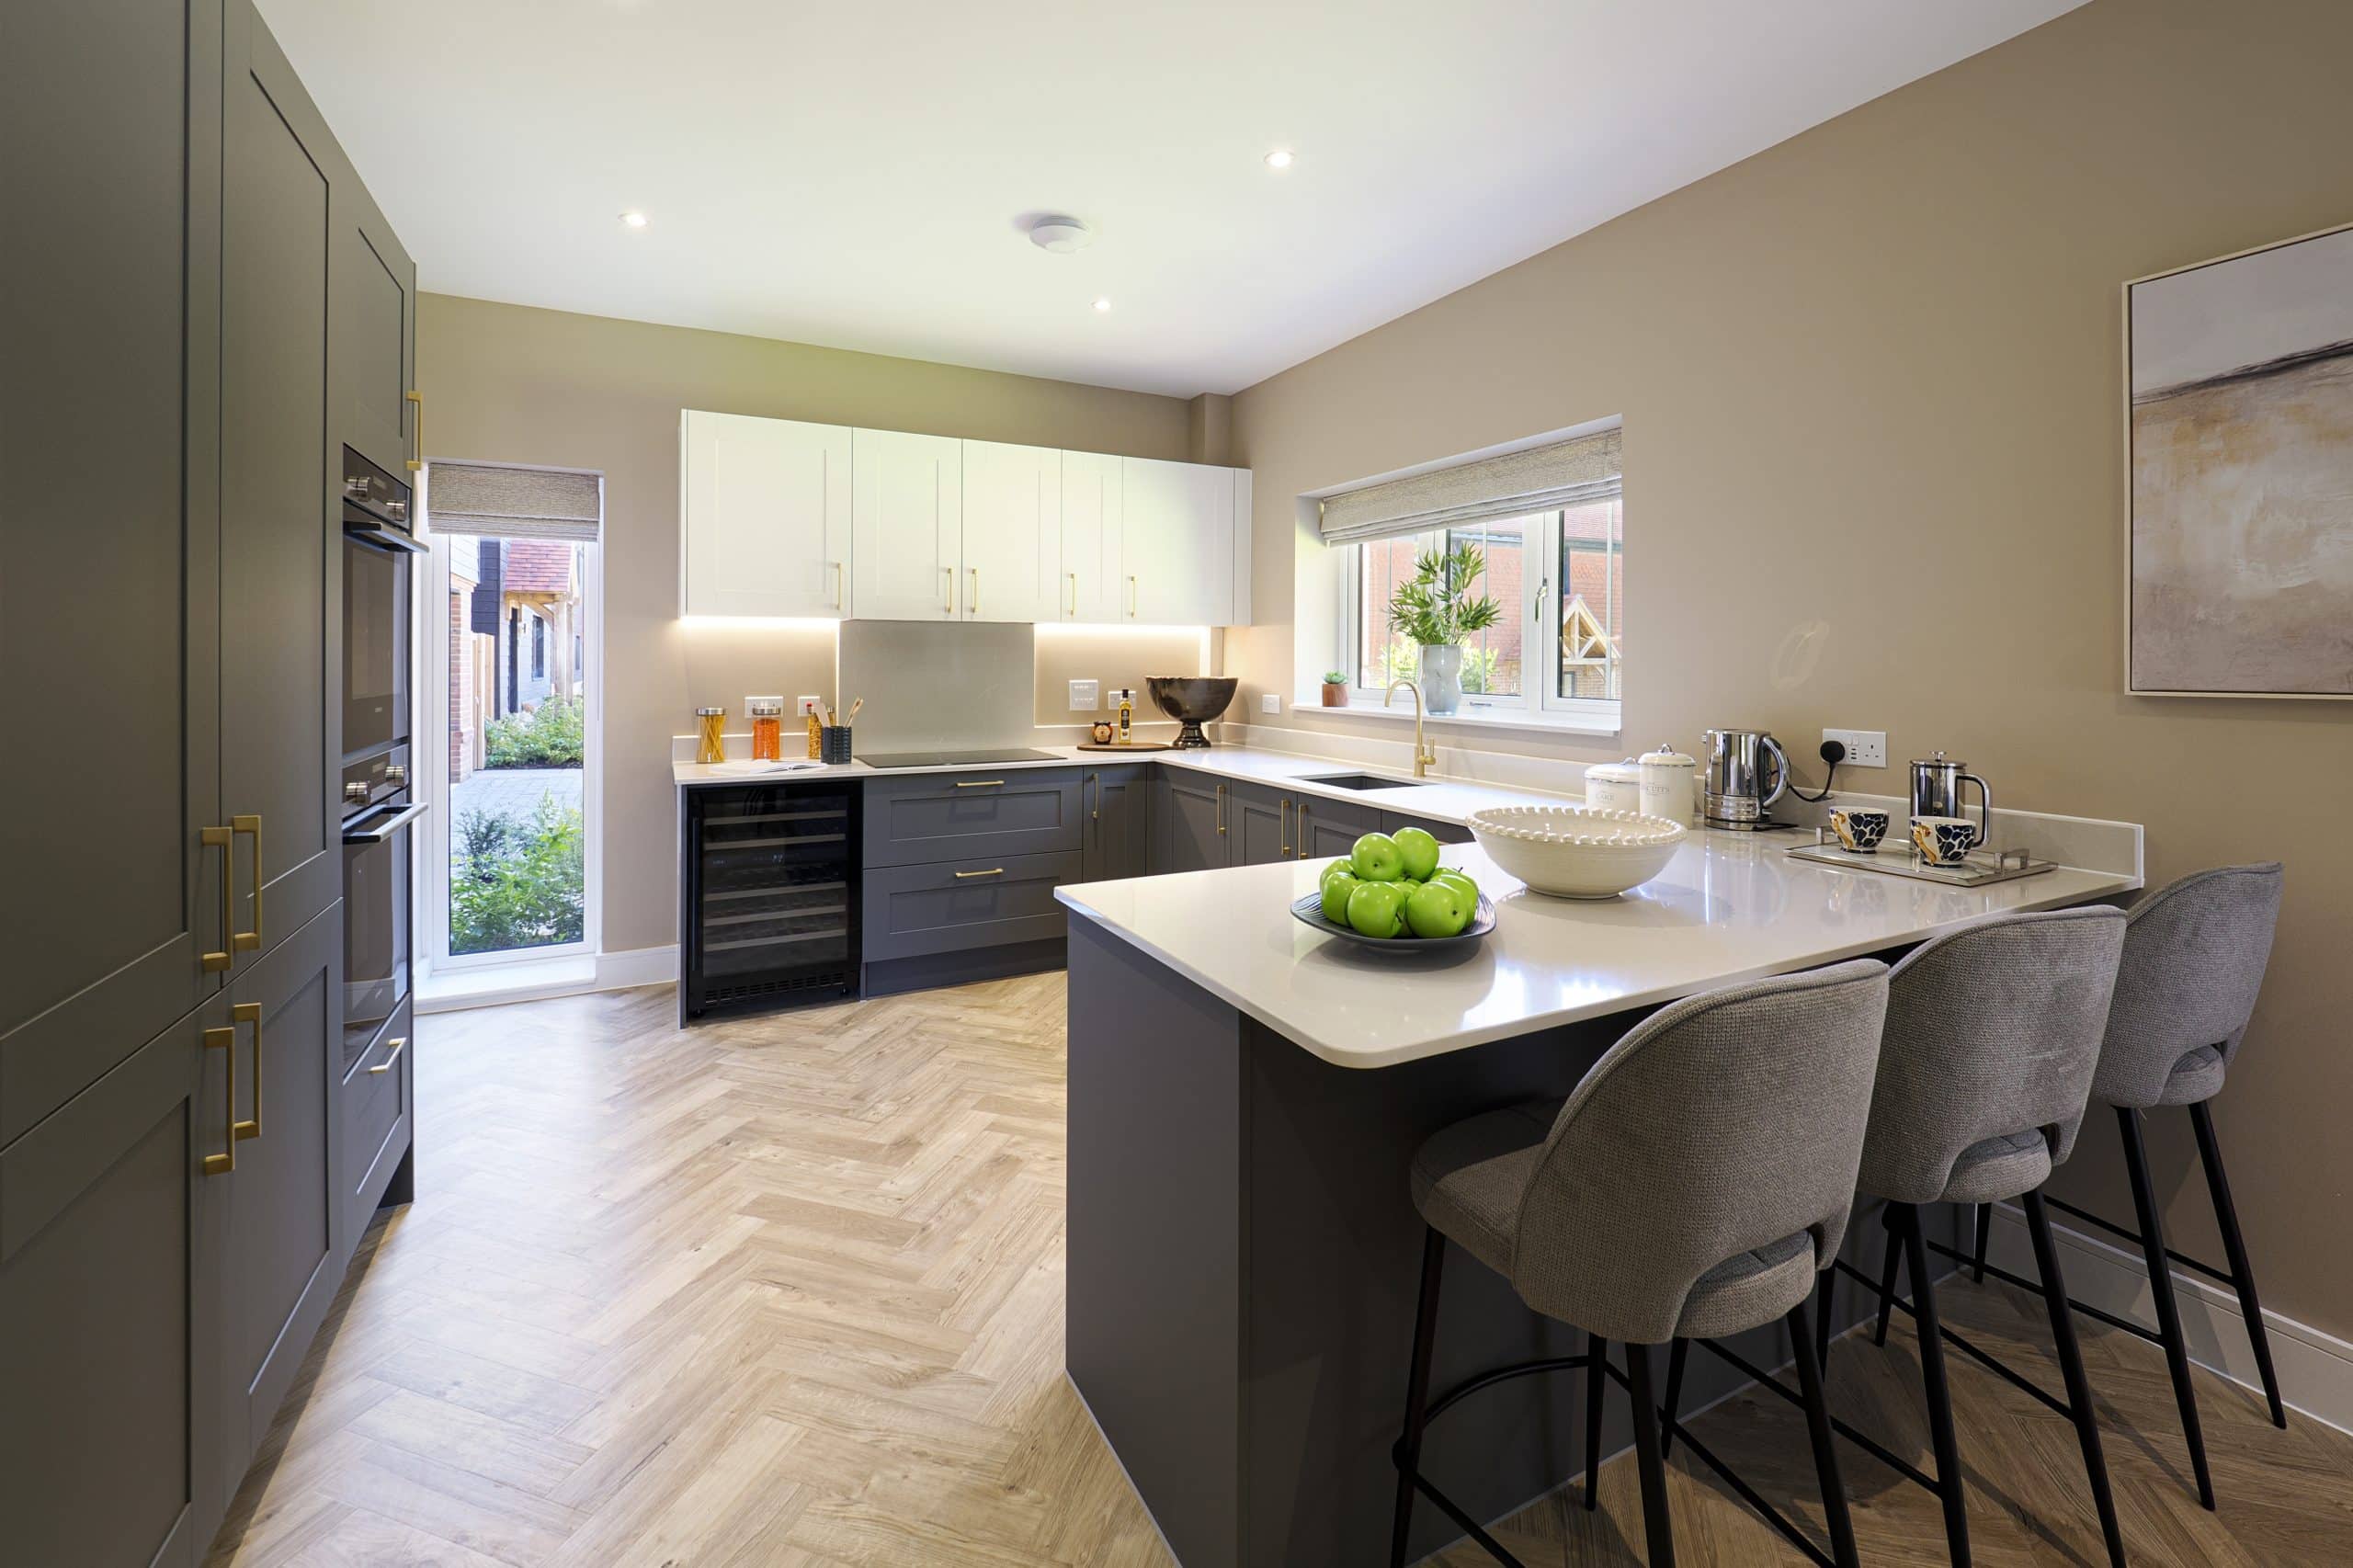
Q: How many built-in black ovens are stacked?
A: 2